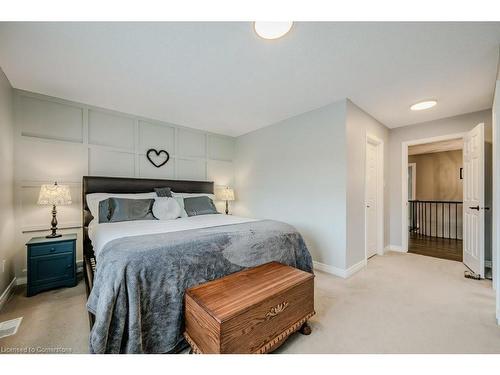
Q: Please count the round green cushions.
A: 0